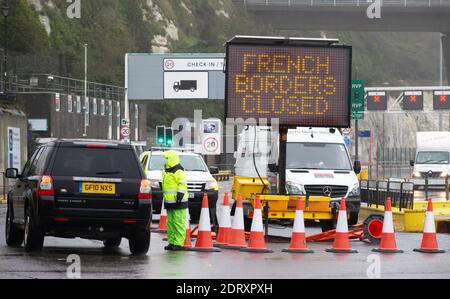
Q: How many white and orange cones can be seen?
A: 10